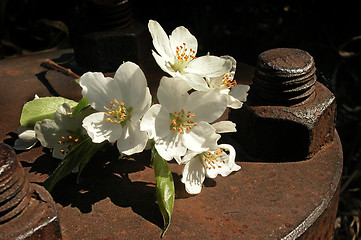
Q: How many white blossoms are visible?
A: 6